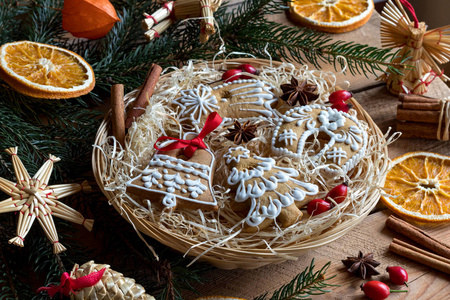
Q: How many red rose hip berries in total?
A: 8